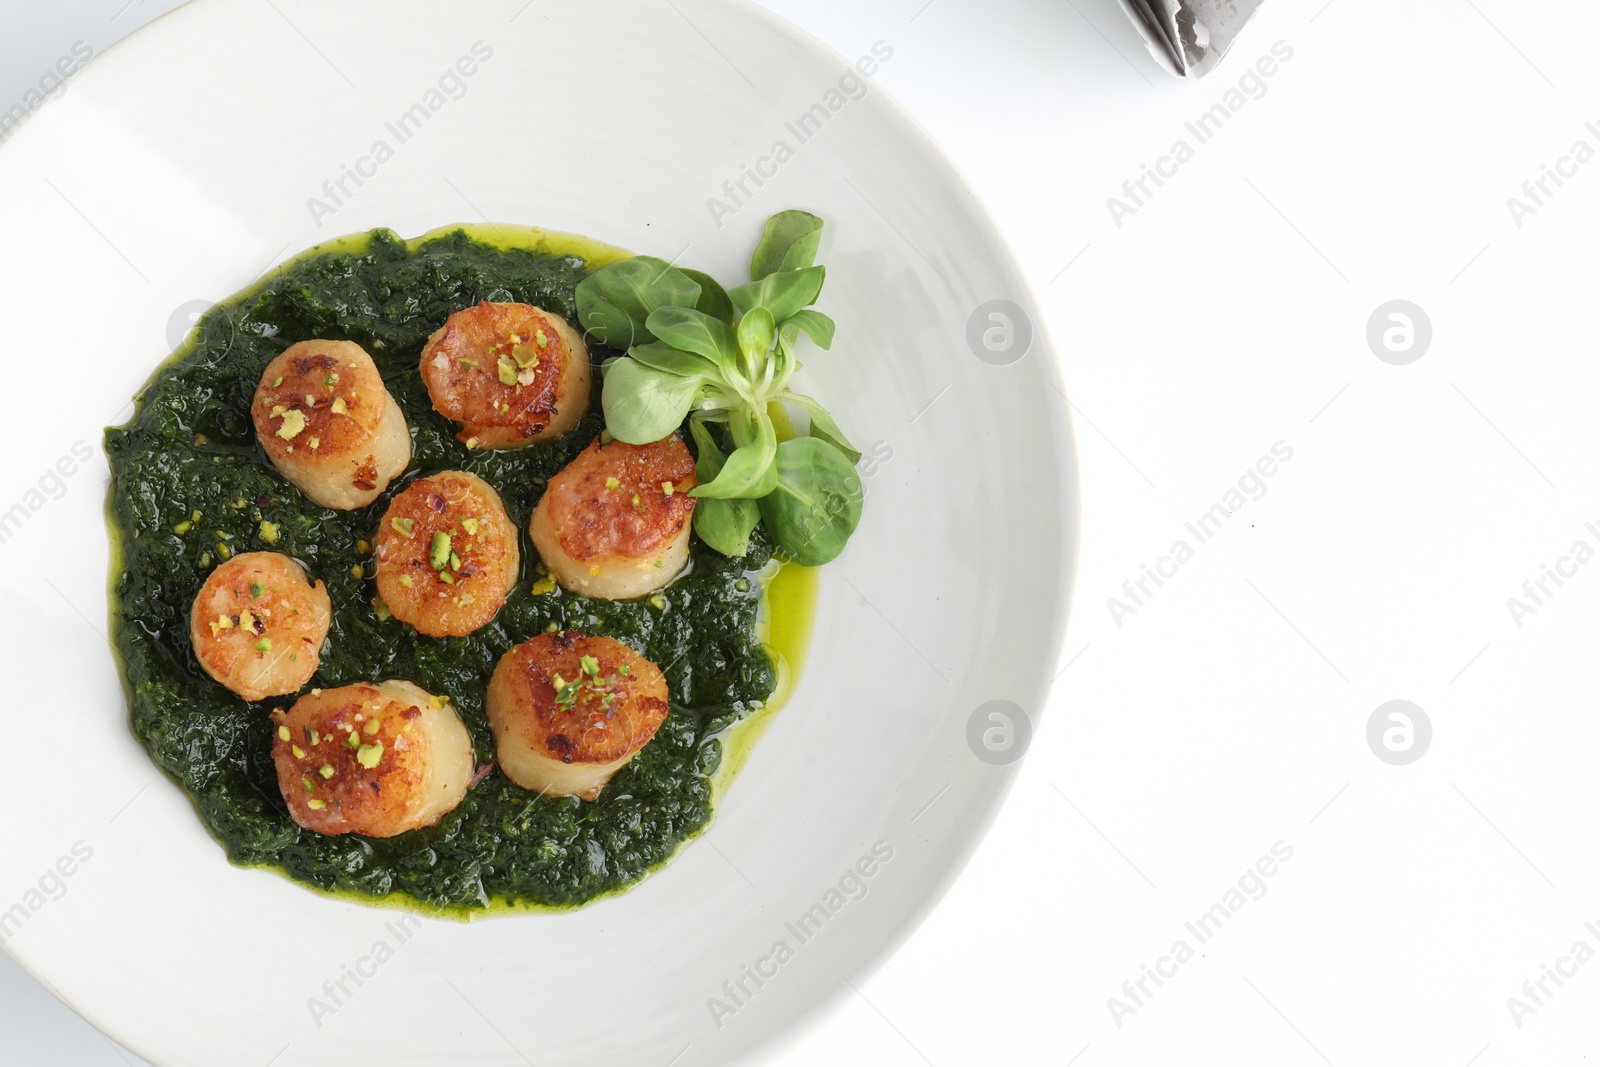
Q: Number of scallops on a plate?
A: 7